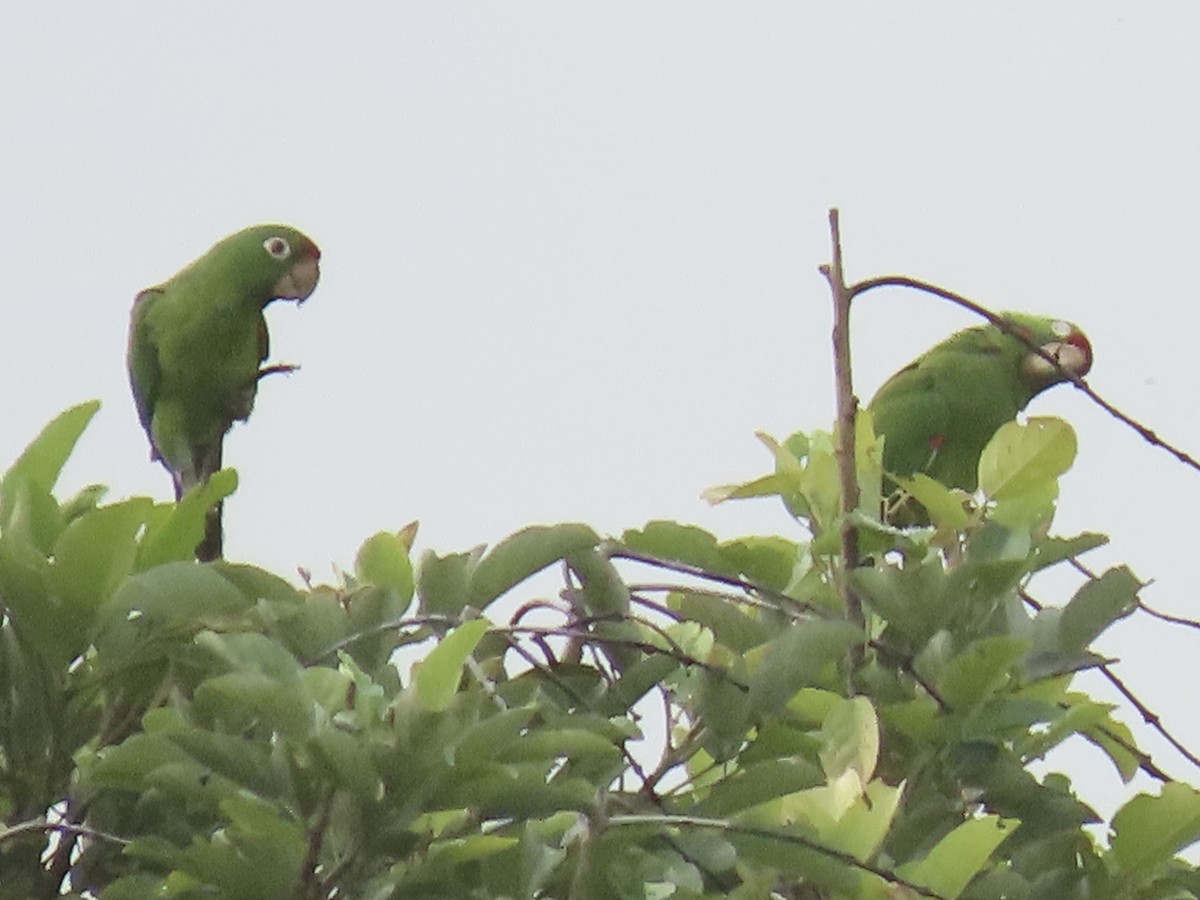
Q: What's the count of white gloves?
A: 0